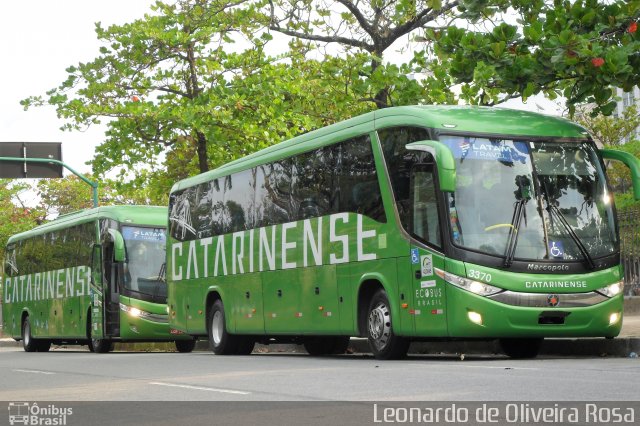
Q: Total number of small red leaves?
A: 2